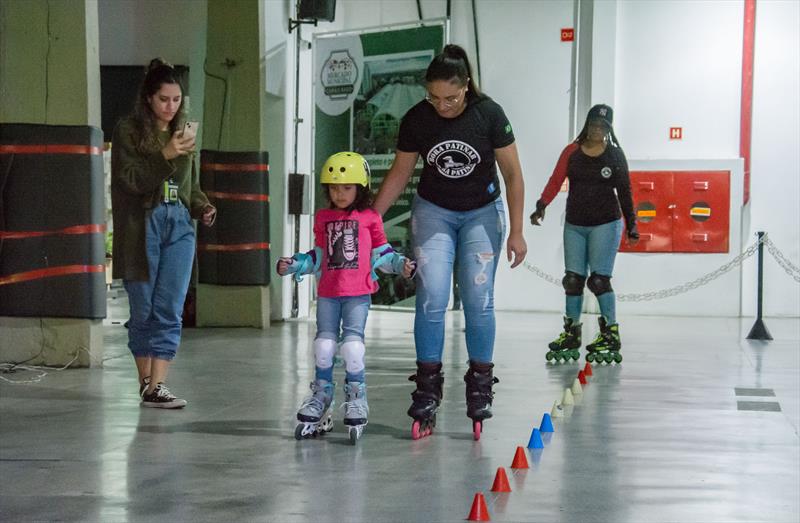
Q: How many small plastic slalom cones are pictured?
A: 10